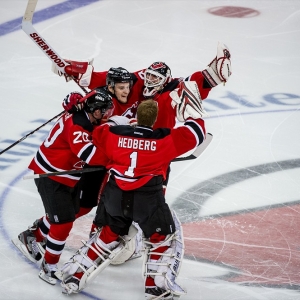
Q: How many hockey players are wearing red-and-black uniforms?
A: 4